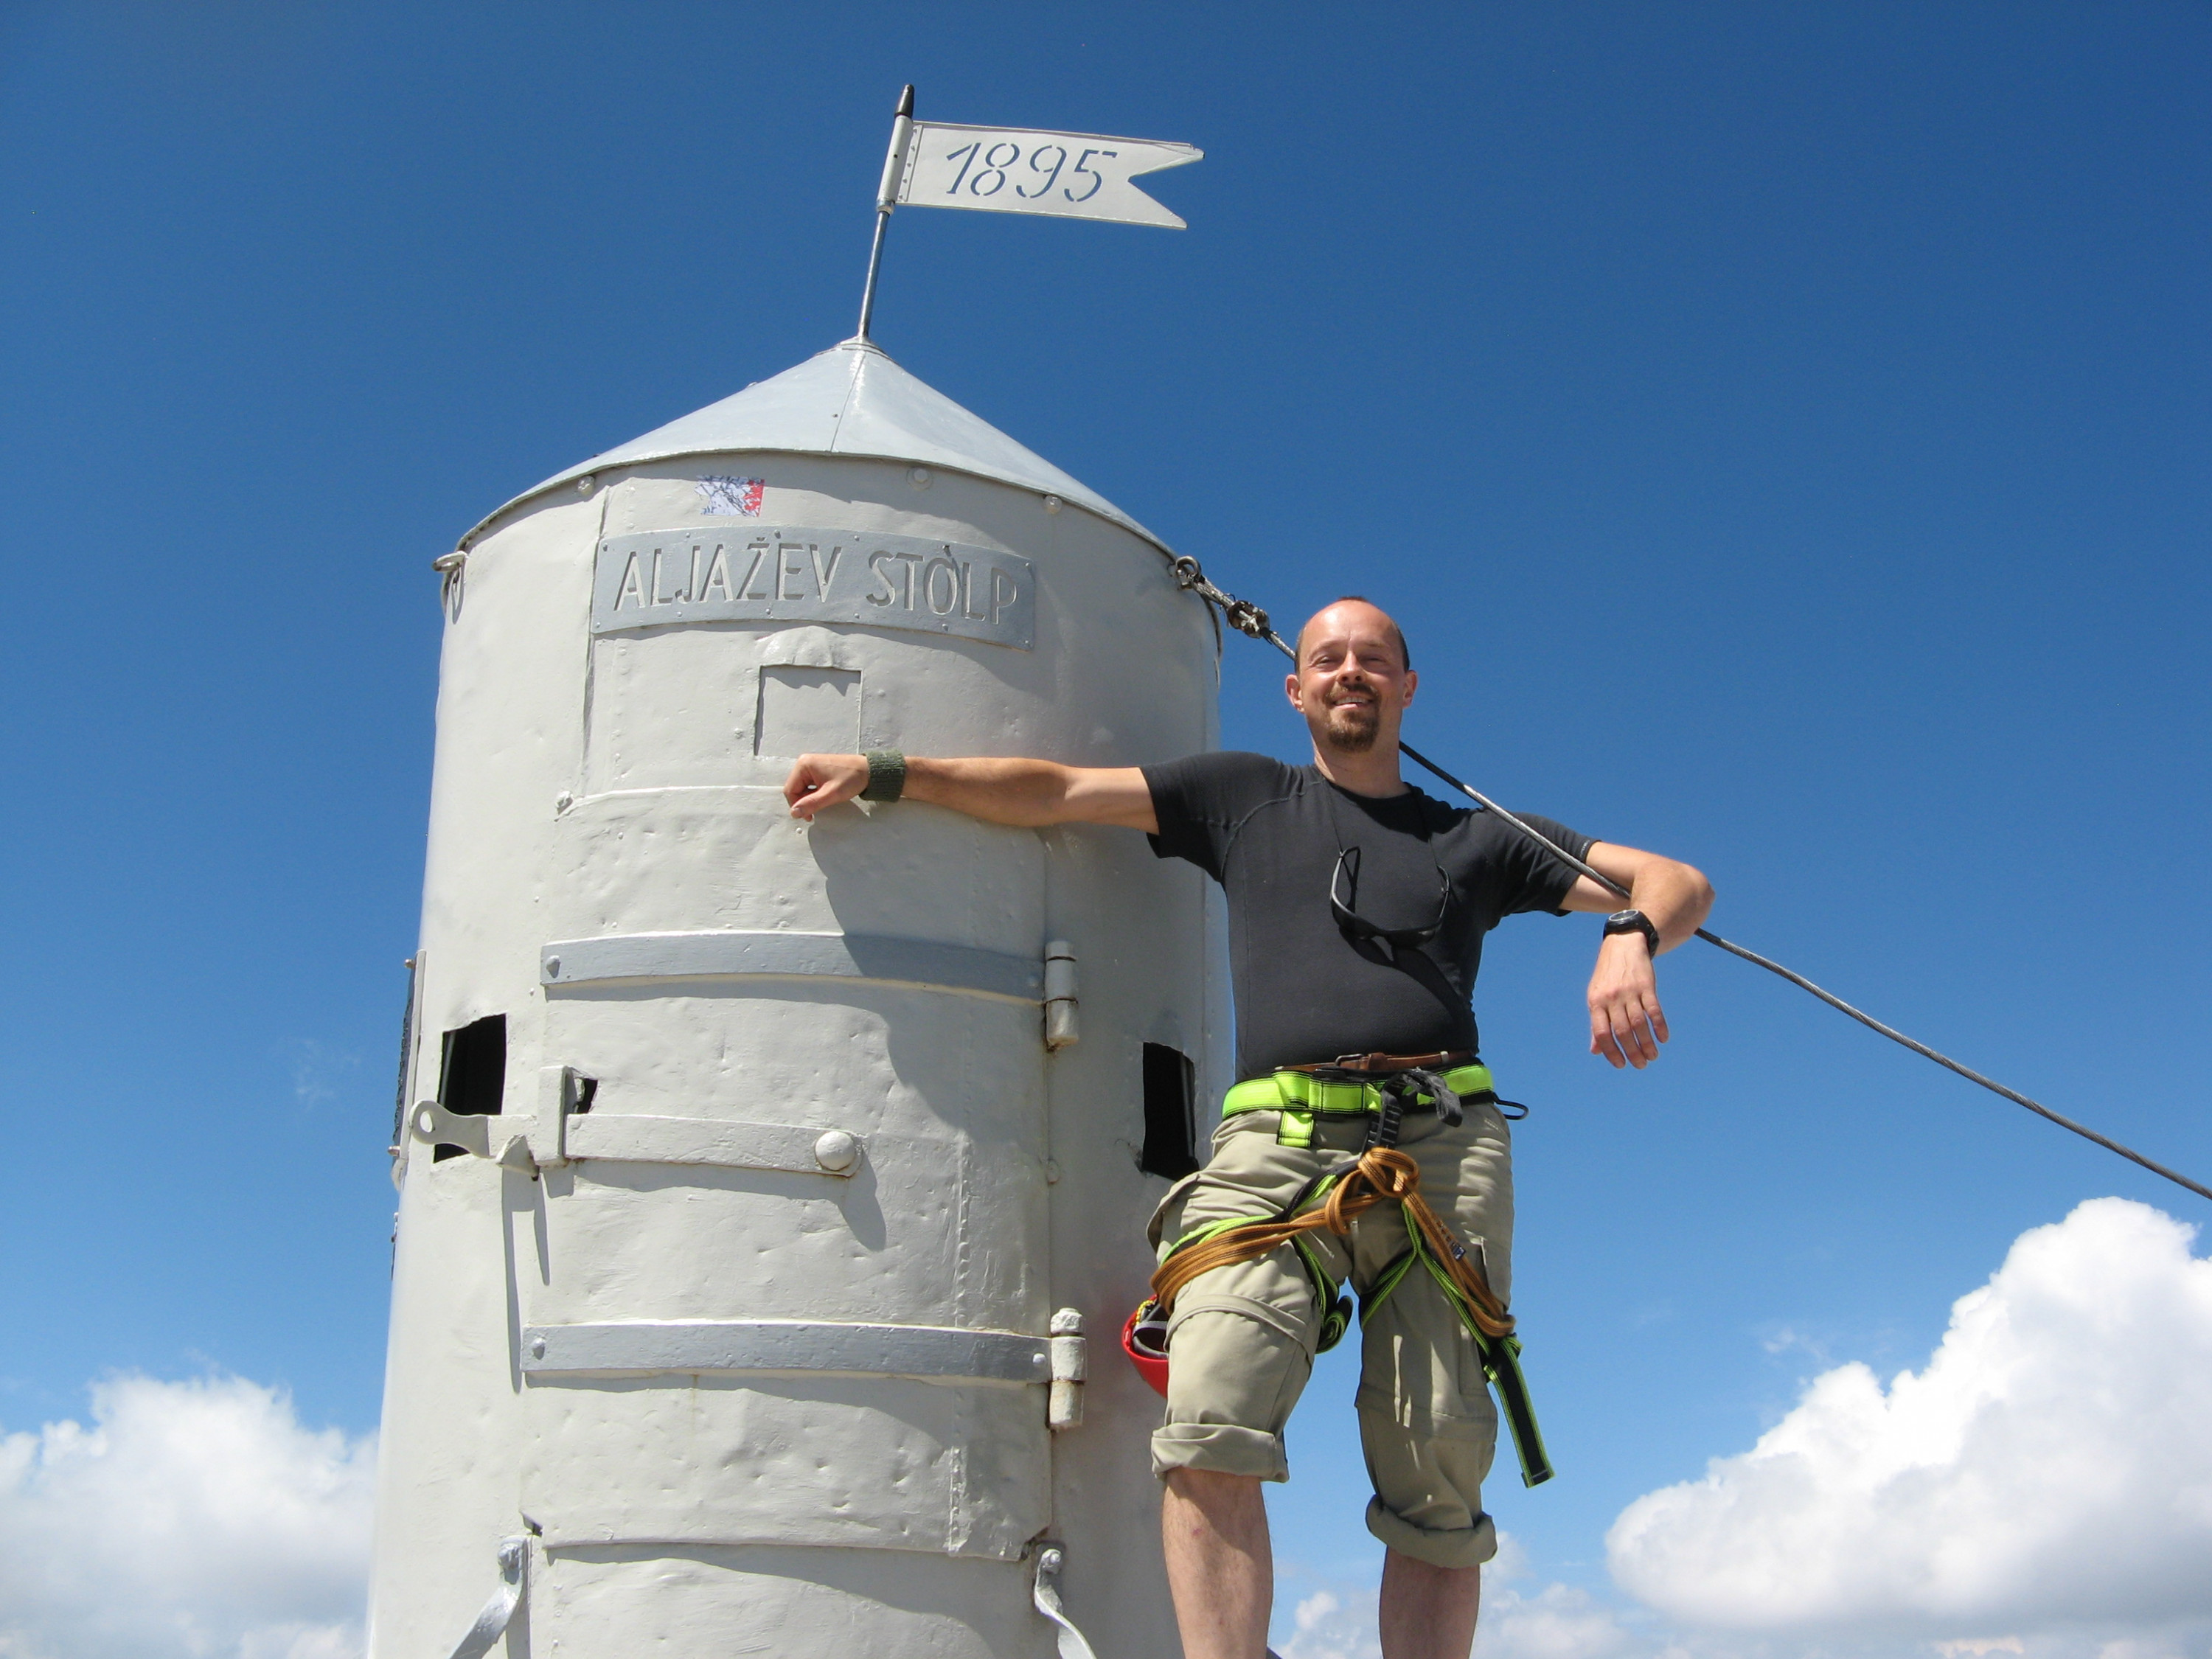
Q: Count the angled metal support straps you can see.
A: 2